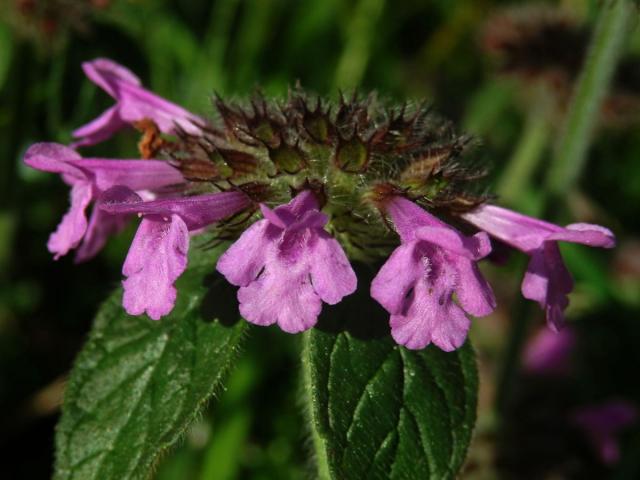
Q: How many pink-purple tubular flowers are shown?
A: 6